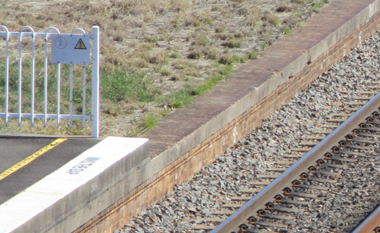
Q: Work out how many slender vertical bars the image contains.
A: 7